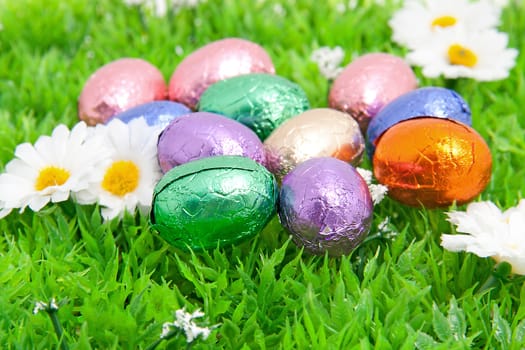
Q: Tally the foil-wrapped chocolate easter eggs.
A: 11